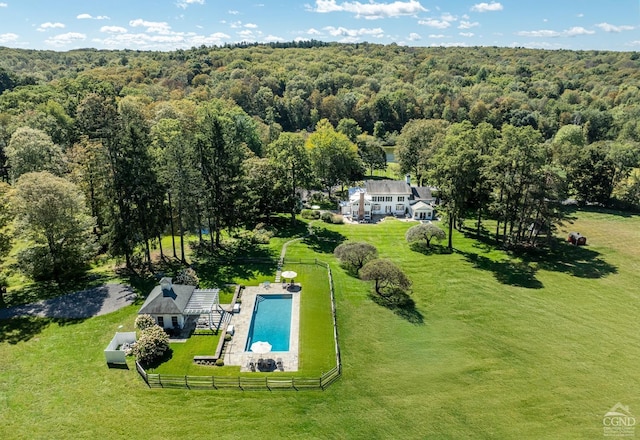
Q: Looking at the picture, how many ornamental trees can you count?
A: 3